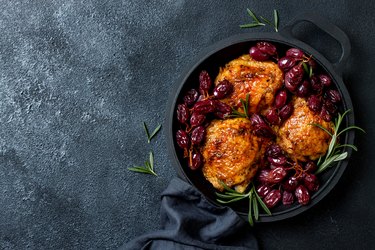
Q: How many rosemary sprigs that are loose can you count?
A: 4